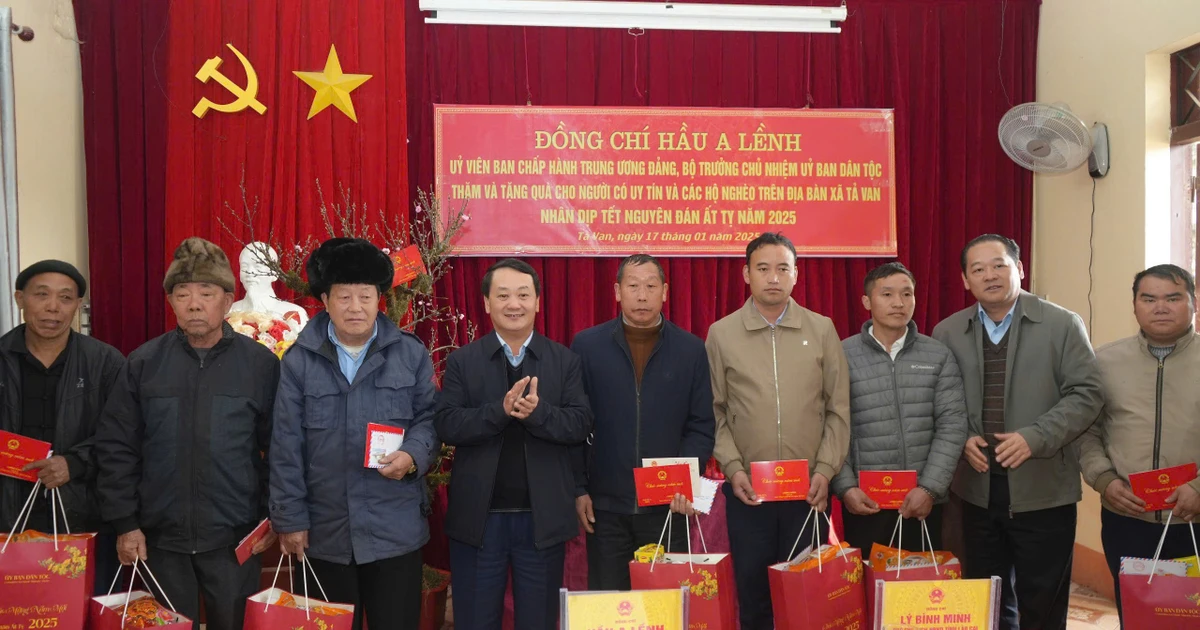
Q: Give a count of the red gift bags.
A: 7